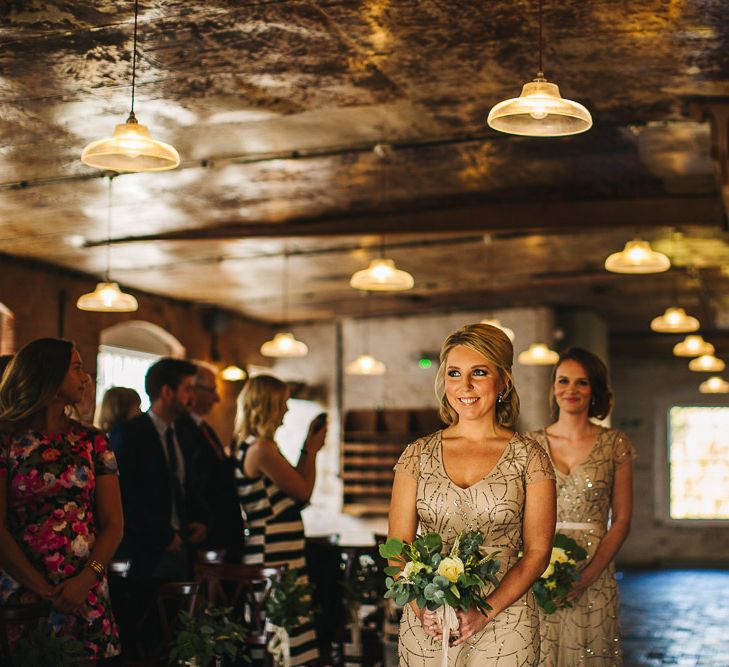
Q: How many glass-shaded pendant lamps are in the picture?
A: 14